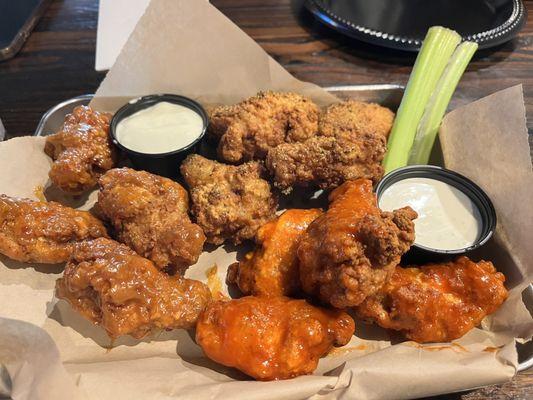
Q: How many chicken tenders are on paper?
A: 12